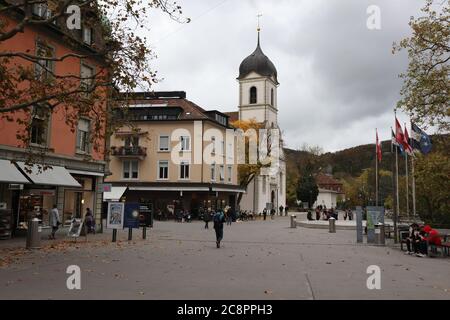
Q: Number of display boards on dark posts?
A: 3